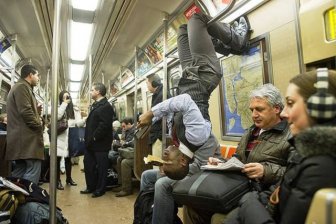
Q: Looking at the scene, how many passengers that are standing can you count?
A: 4